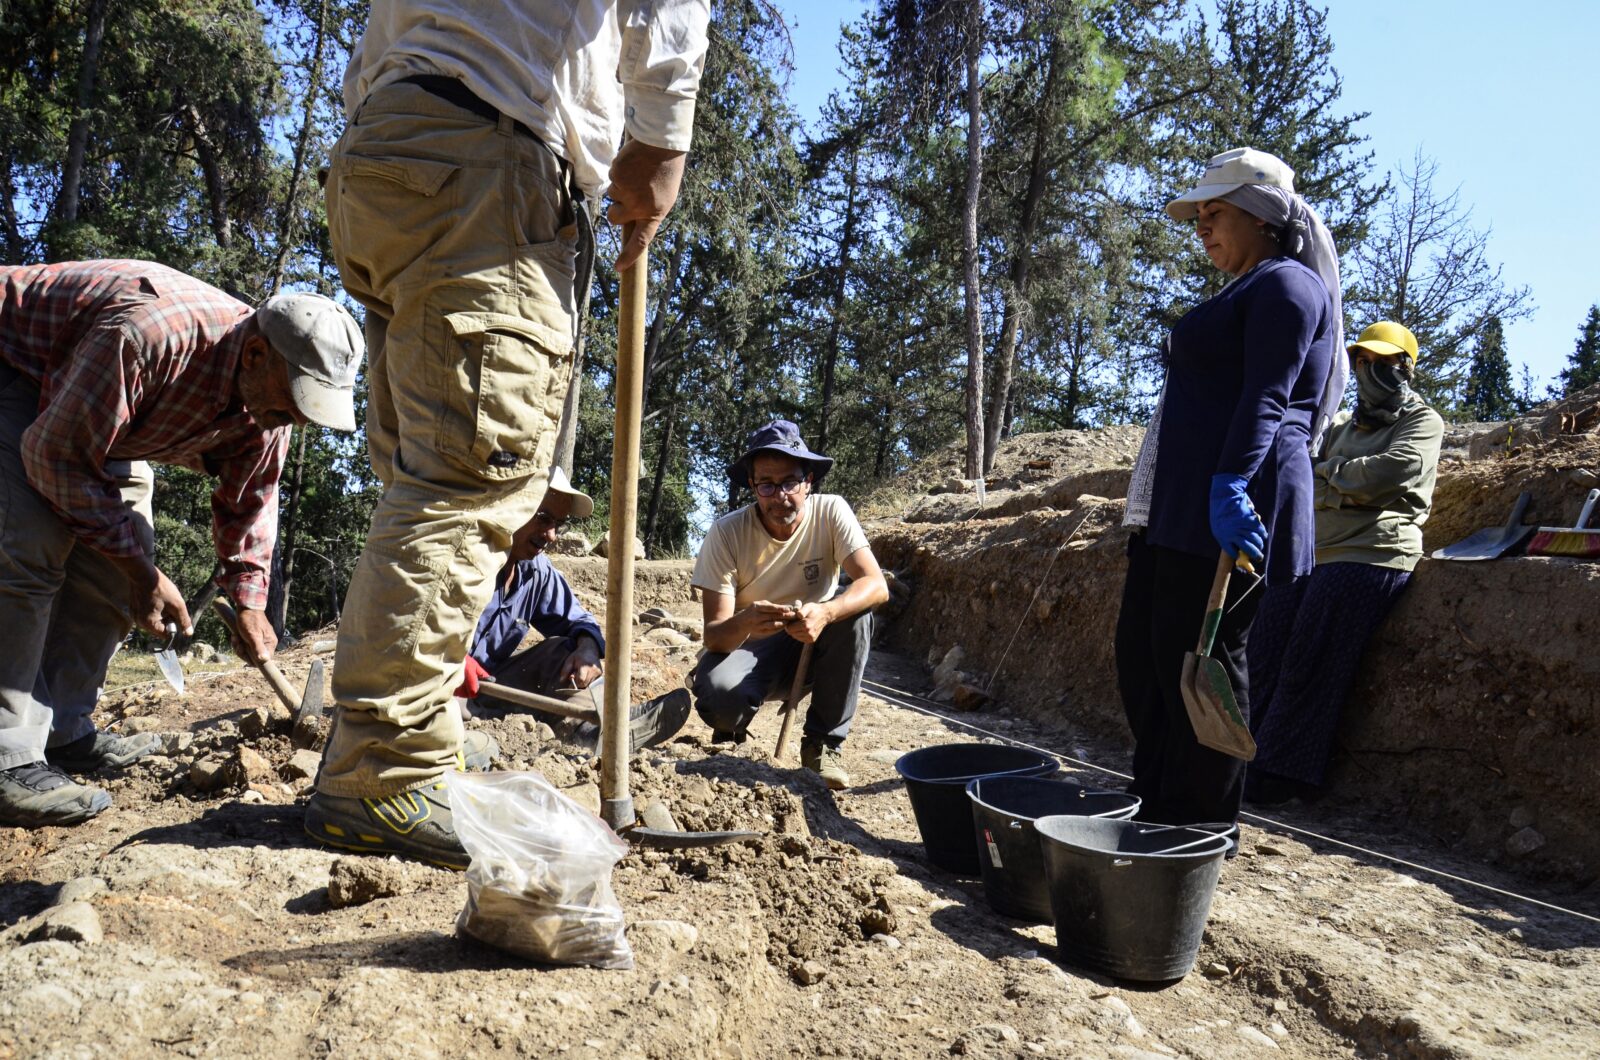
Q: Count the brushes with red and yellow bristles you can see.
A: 1